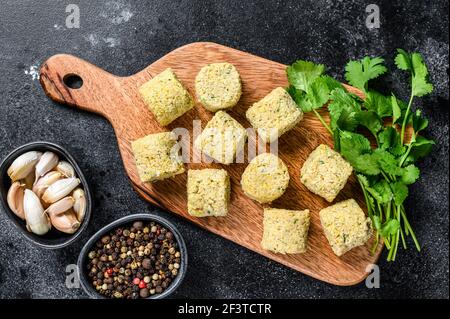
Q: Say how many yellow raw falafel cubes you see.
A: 10